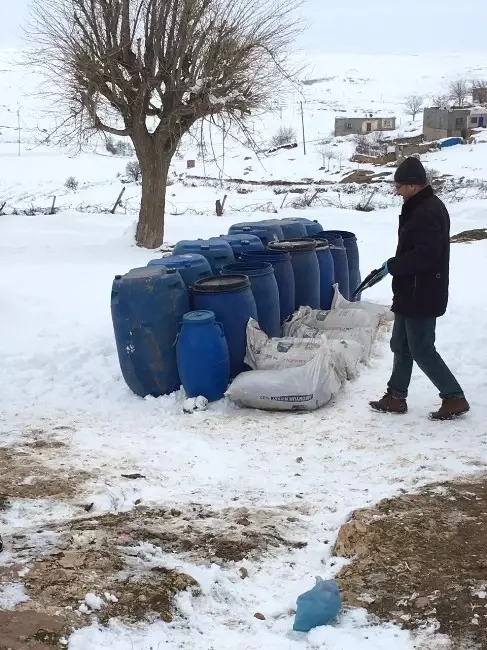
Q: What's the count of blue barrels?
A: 15